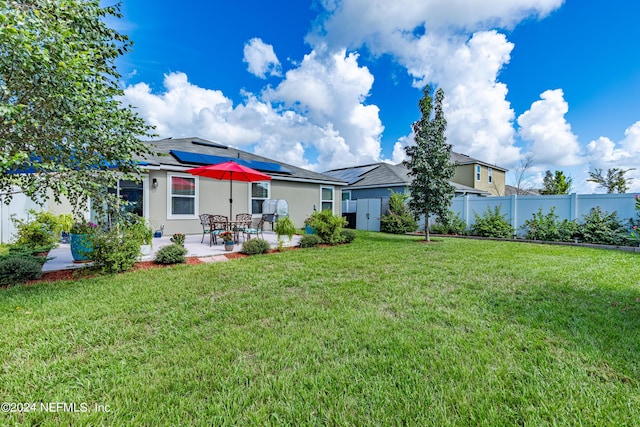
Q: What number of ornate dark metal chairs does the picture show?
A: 4